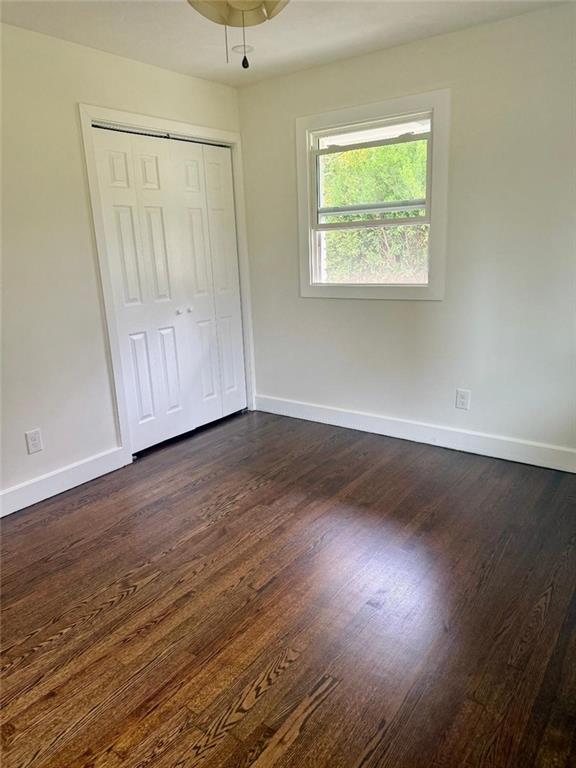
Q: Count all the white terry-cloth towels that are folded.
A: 0